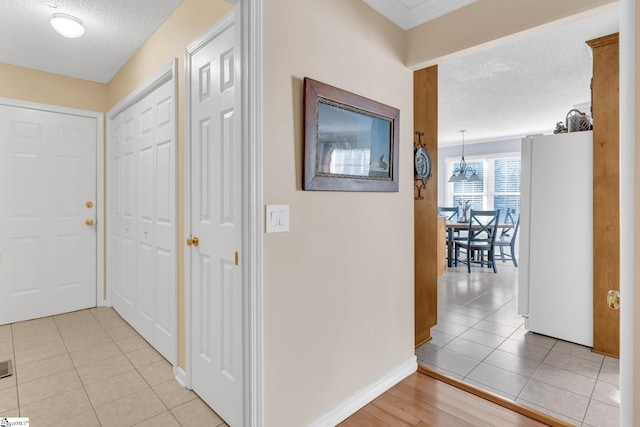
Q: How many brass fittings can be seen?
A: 5